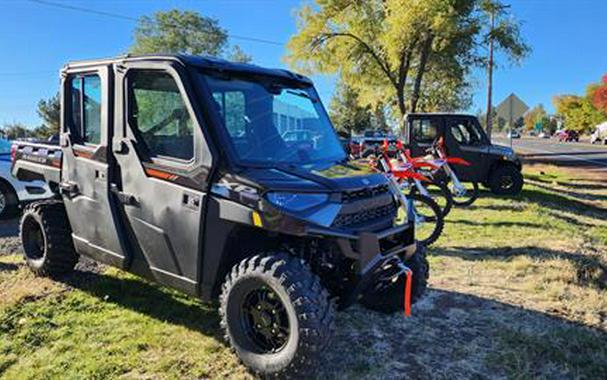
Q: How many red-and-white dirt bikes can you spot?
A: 3